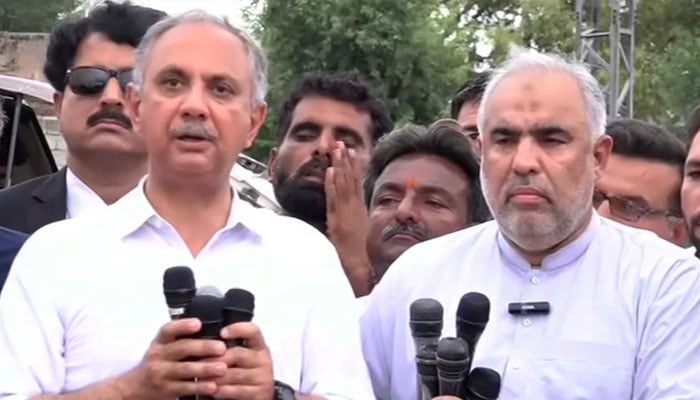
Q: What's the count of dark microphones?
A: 8